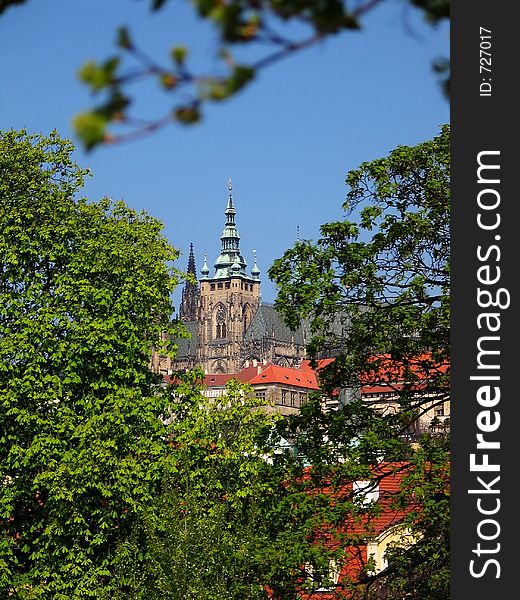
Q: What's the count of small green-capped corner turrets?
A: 3